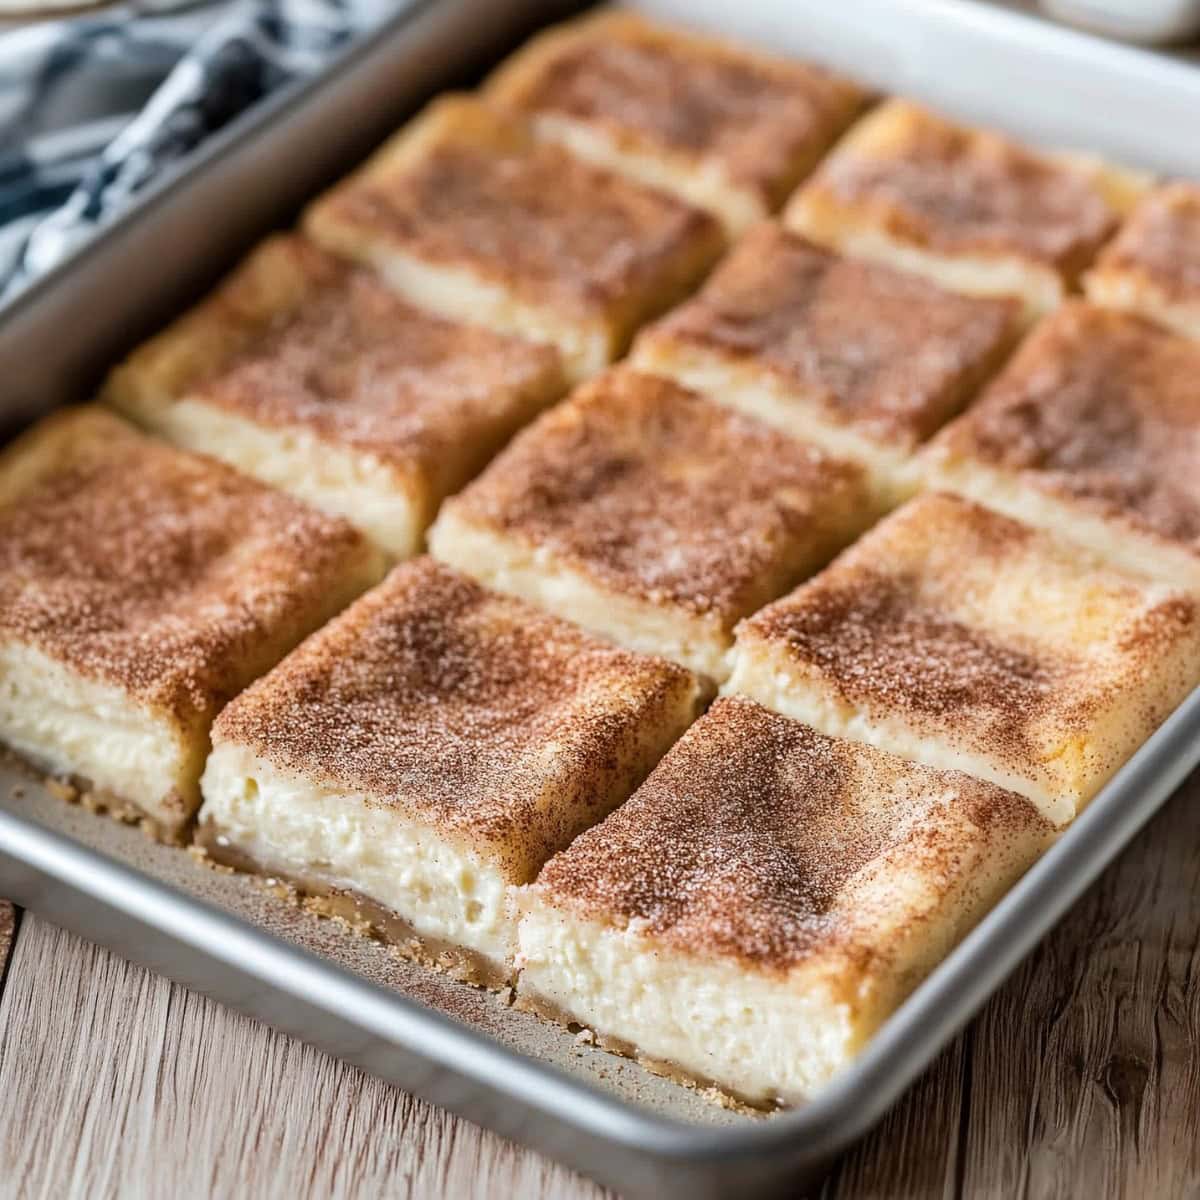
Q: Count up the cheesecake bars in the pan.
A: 12